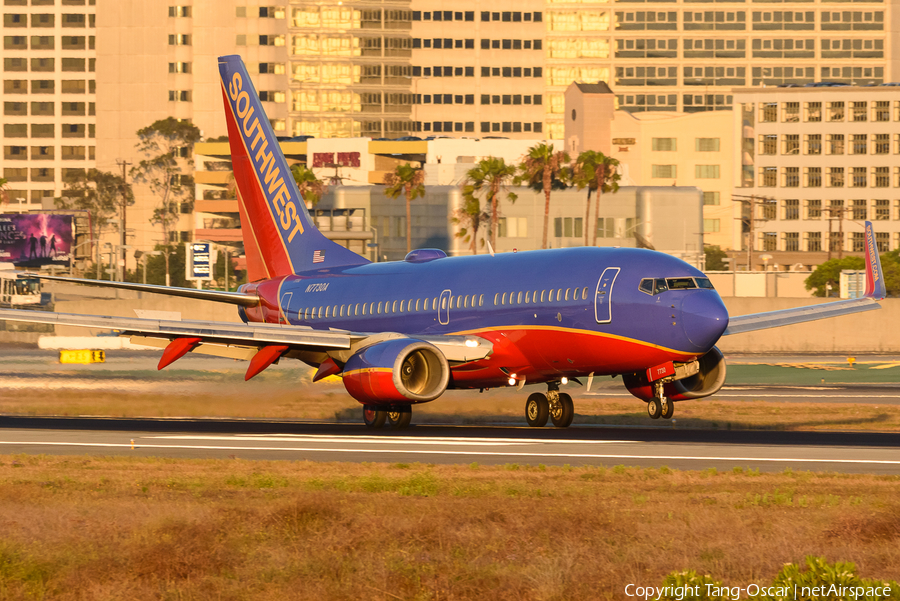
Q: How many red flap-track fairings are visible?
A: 3